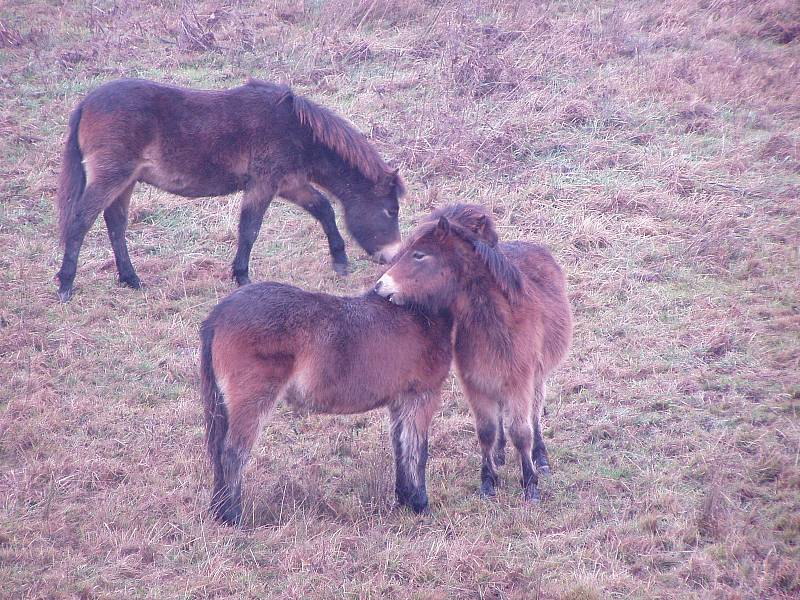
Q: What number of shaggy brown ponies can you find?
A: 3